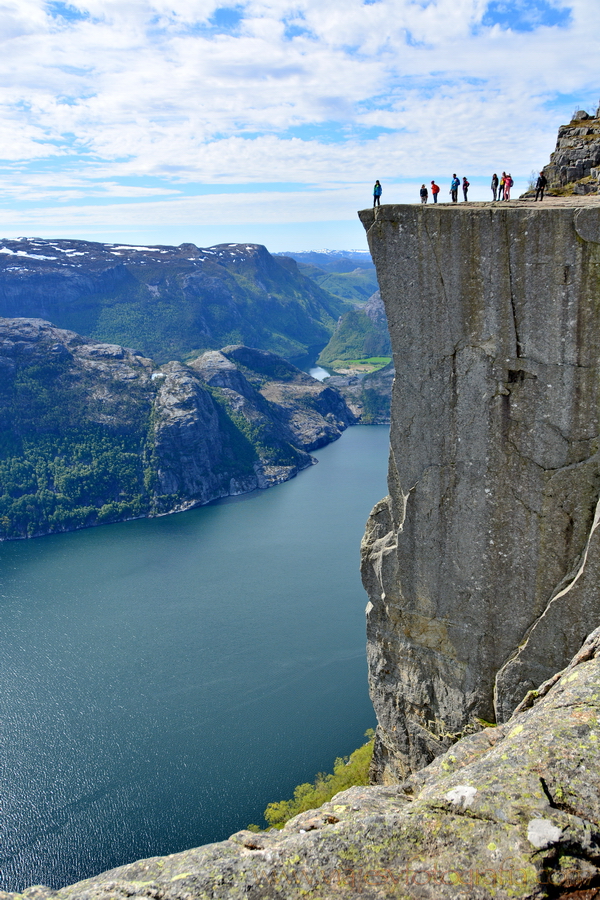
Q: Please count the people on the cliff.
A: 9